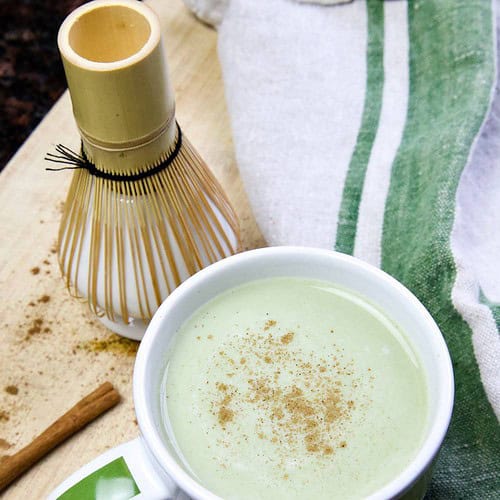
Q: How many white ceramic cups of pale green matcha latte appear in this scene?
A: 1